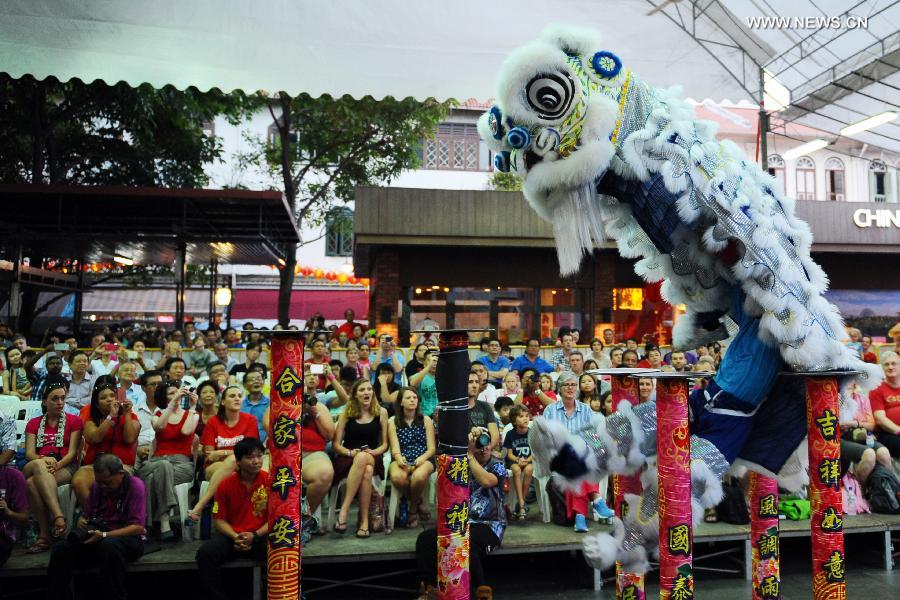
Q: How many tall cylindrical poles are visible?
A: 6